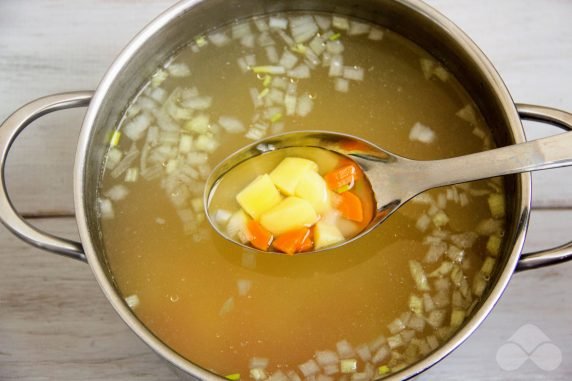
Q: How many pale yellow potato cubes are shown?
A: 5